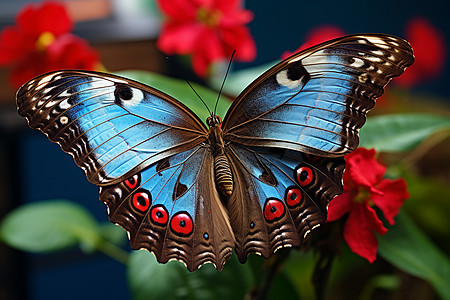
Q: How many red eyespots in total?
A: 7